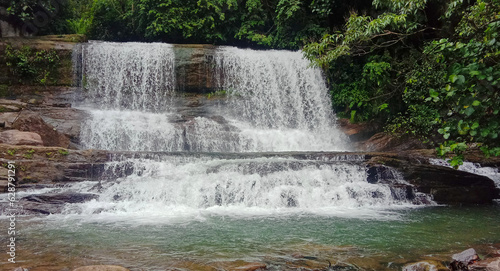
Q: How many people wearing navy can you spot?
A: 0